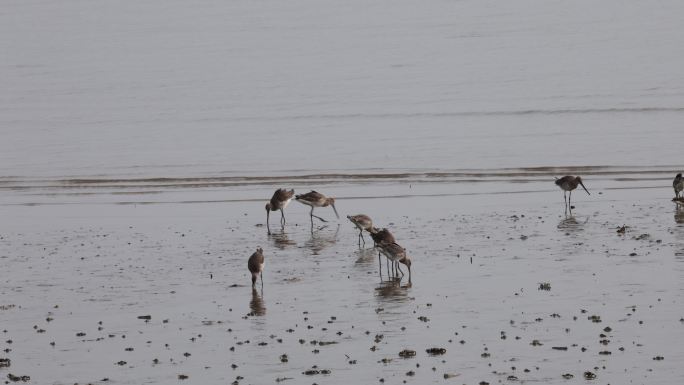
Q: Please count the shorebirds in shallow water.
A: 8